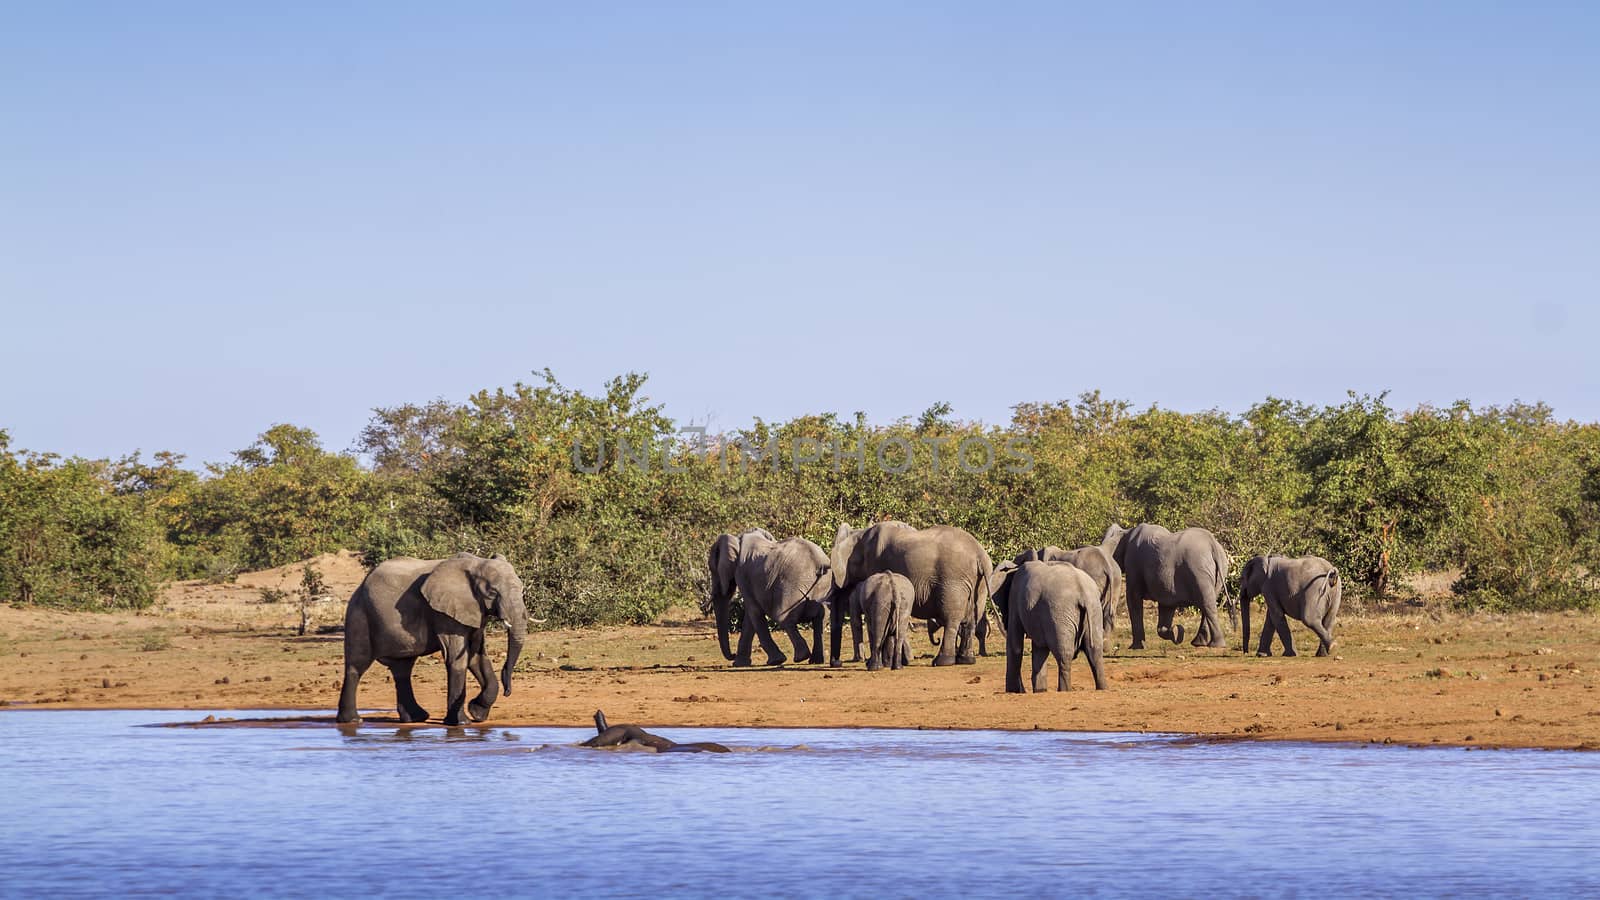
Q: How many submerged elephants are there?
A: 1